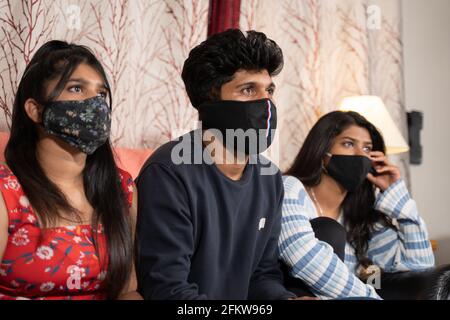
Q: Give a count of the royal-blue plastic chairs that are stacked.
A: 0